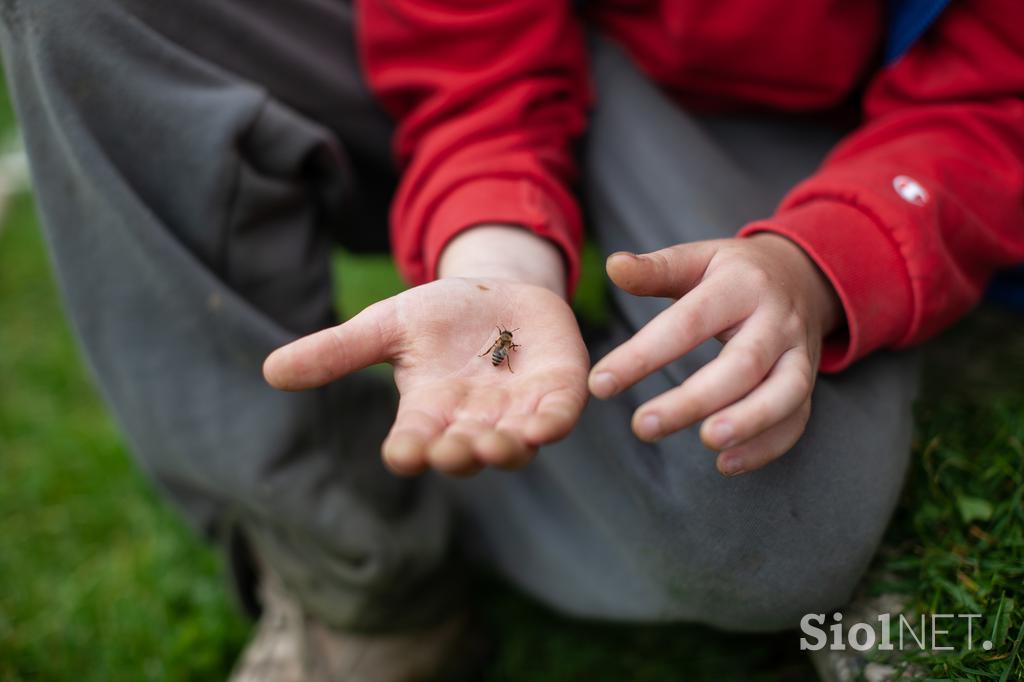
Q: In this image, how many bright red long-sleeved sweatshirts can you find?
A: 1